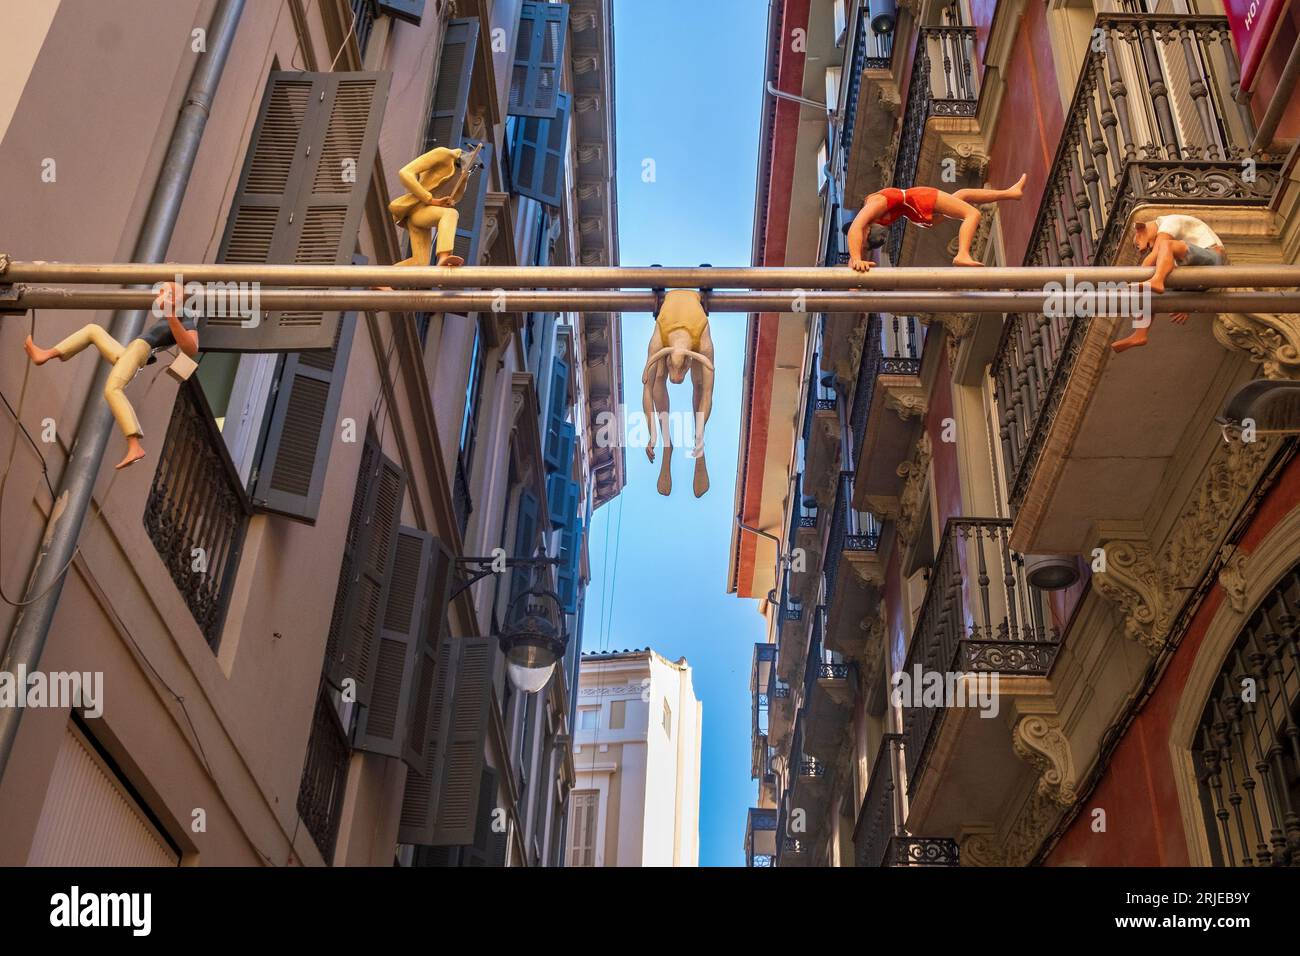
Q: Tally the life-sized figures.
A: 5